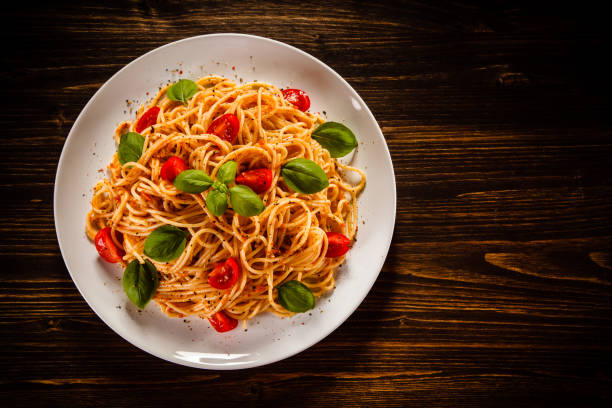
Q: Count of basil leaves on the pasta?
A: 11